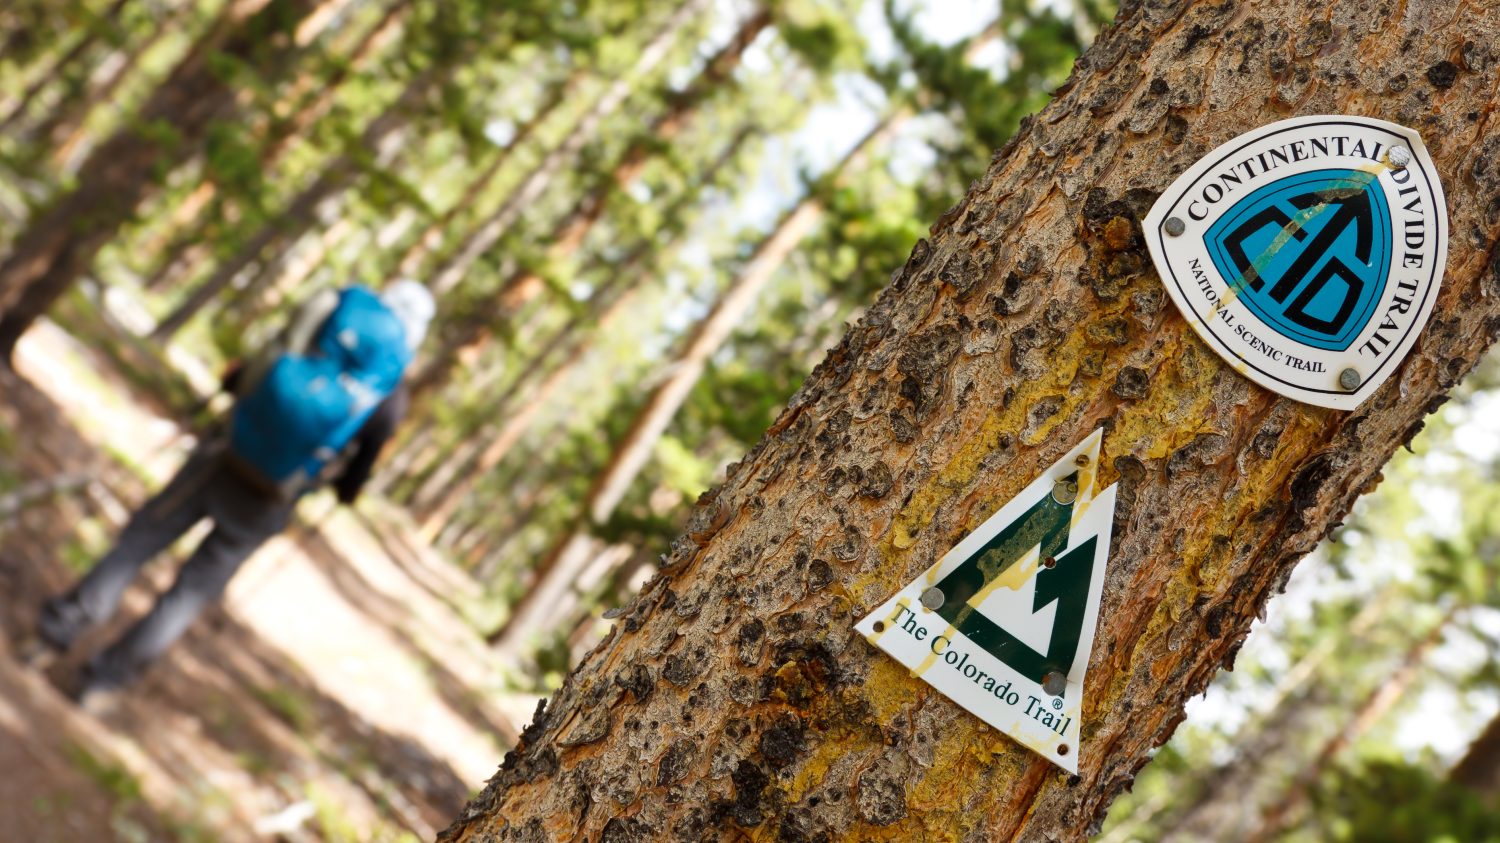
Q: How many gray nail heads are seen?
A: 6